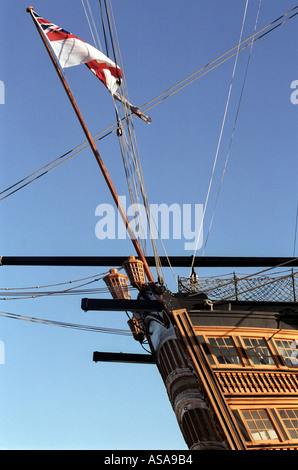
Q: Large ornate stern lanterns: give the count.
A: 3